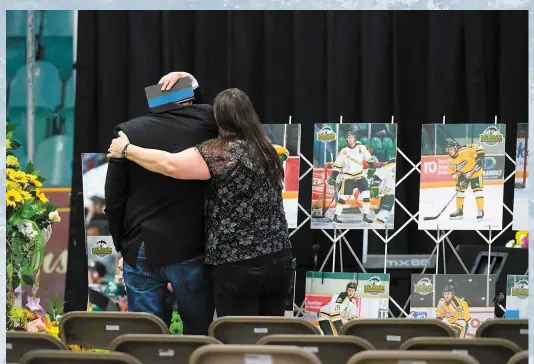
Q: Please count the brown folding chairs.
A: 12